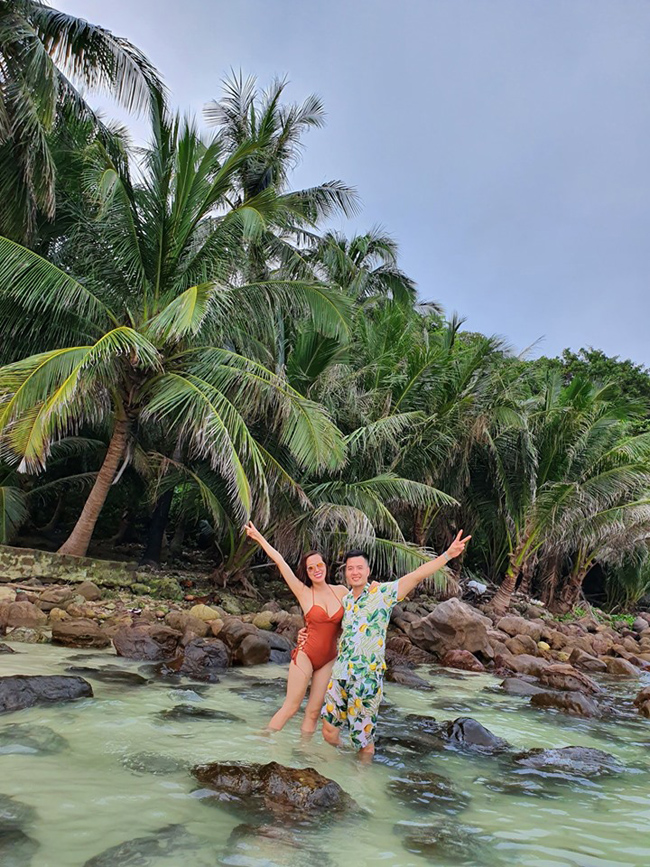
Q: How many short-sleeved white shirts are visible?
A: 1